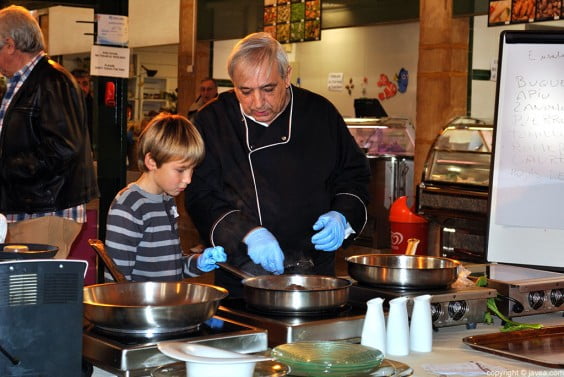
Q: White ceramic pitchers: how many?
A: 3